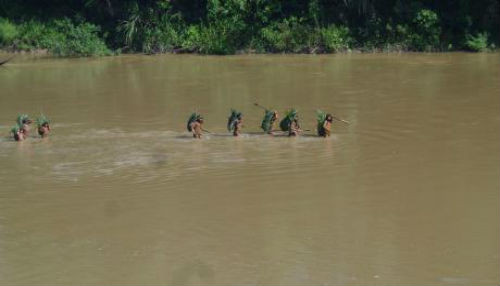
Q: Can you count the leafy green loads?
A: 8